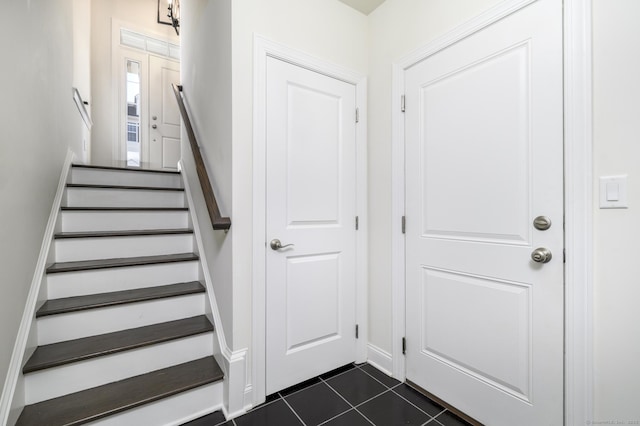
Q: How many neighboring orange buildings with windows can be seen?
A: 0